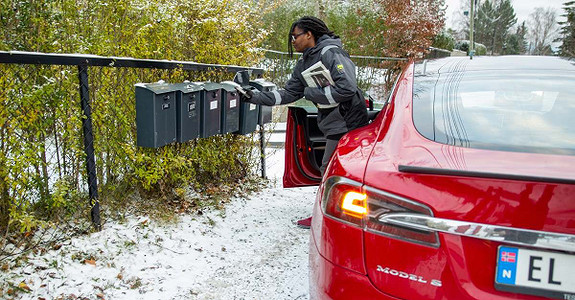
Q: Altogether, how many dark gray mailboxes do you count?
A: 6